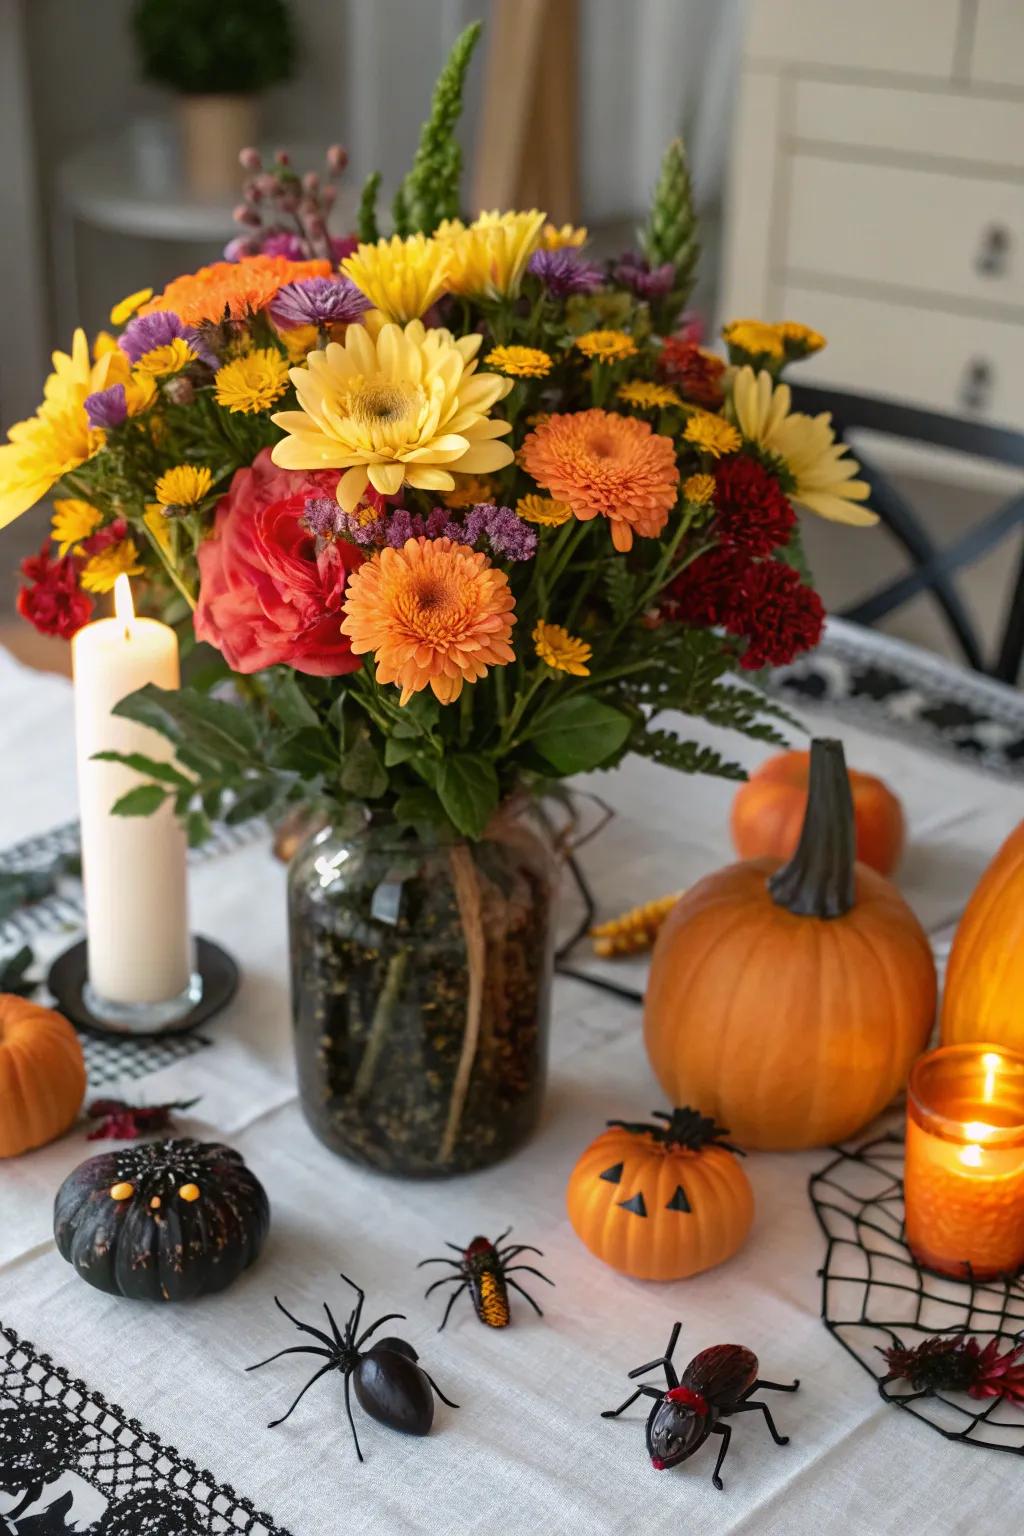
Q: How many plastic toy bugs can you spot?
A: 3